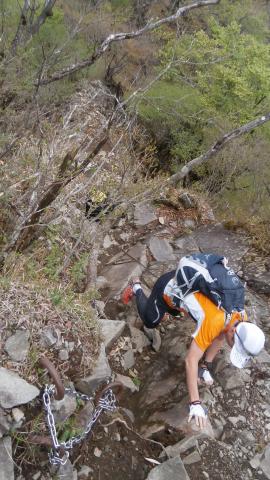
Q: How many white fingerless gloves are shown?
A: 2